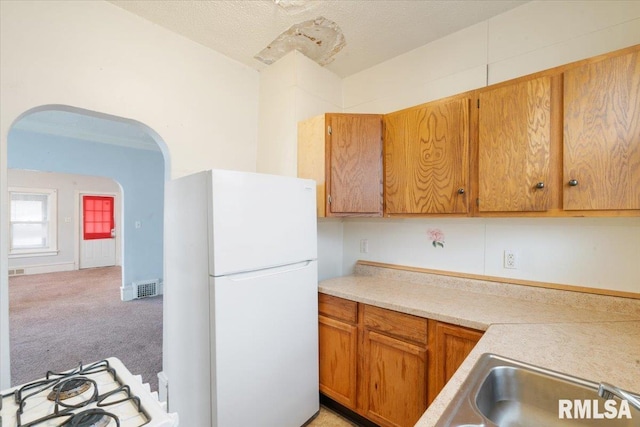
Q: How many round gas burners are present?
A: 2